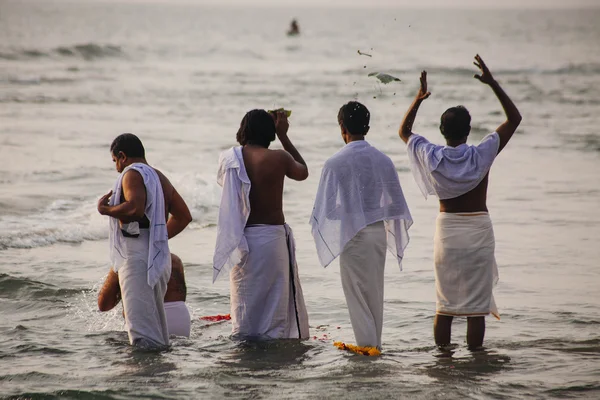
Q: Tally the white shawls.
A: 4